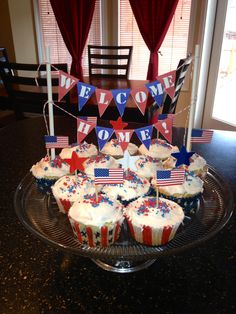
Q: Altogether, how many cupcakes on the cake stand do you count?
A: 12